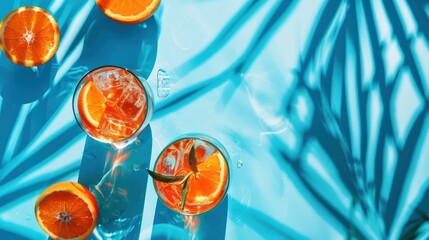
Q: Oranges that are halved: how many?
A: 3